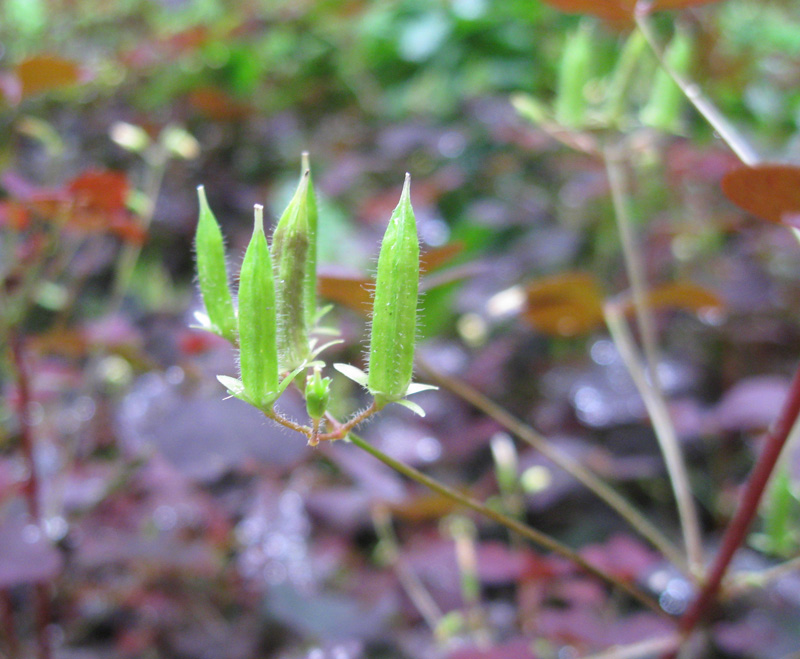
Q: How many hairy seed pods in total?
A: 5